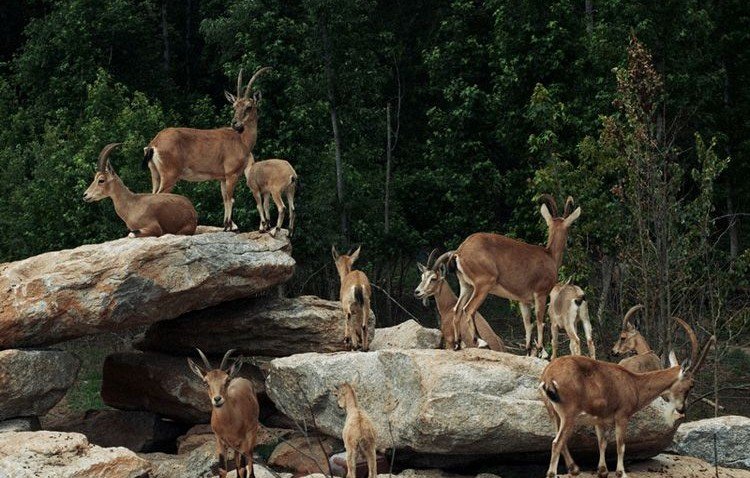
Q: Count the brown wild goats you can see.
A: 11